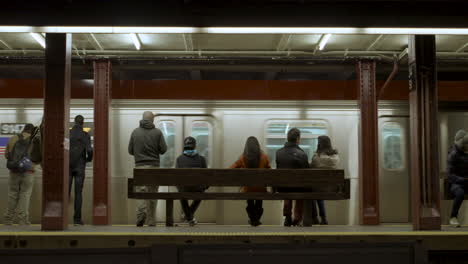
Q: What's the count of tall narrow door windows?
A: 3